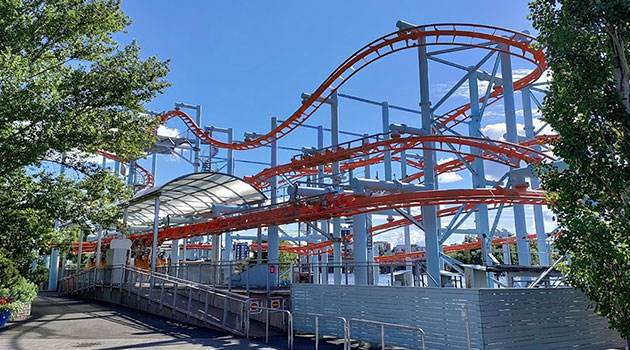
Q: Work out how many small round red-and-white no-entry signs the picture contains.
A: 2